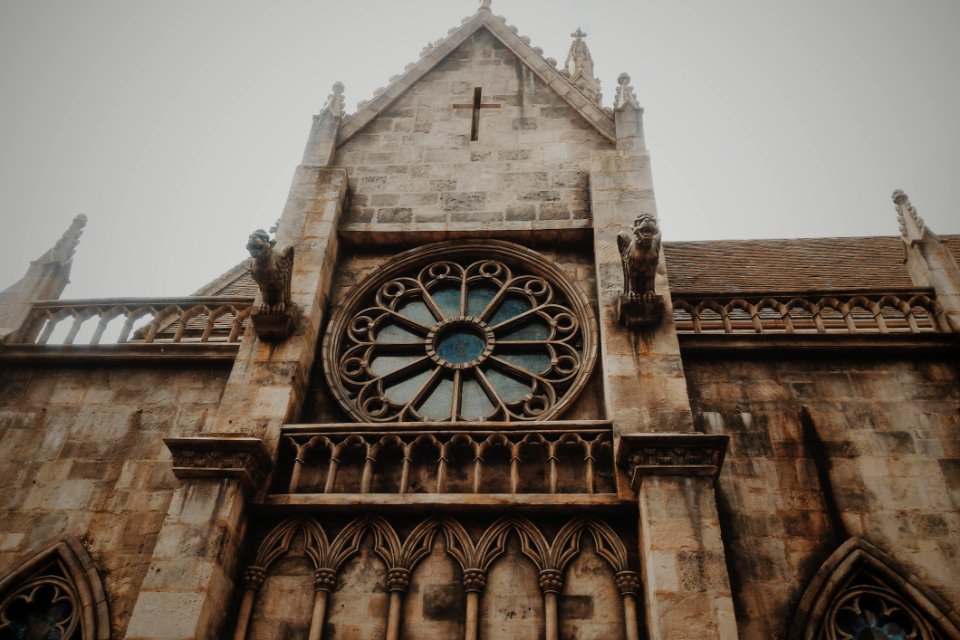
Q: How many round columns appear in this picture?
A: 6